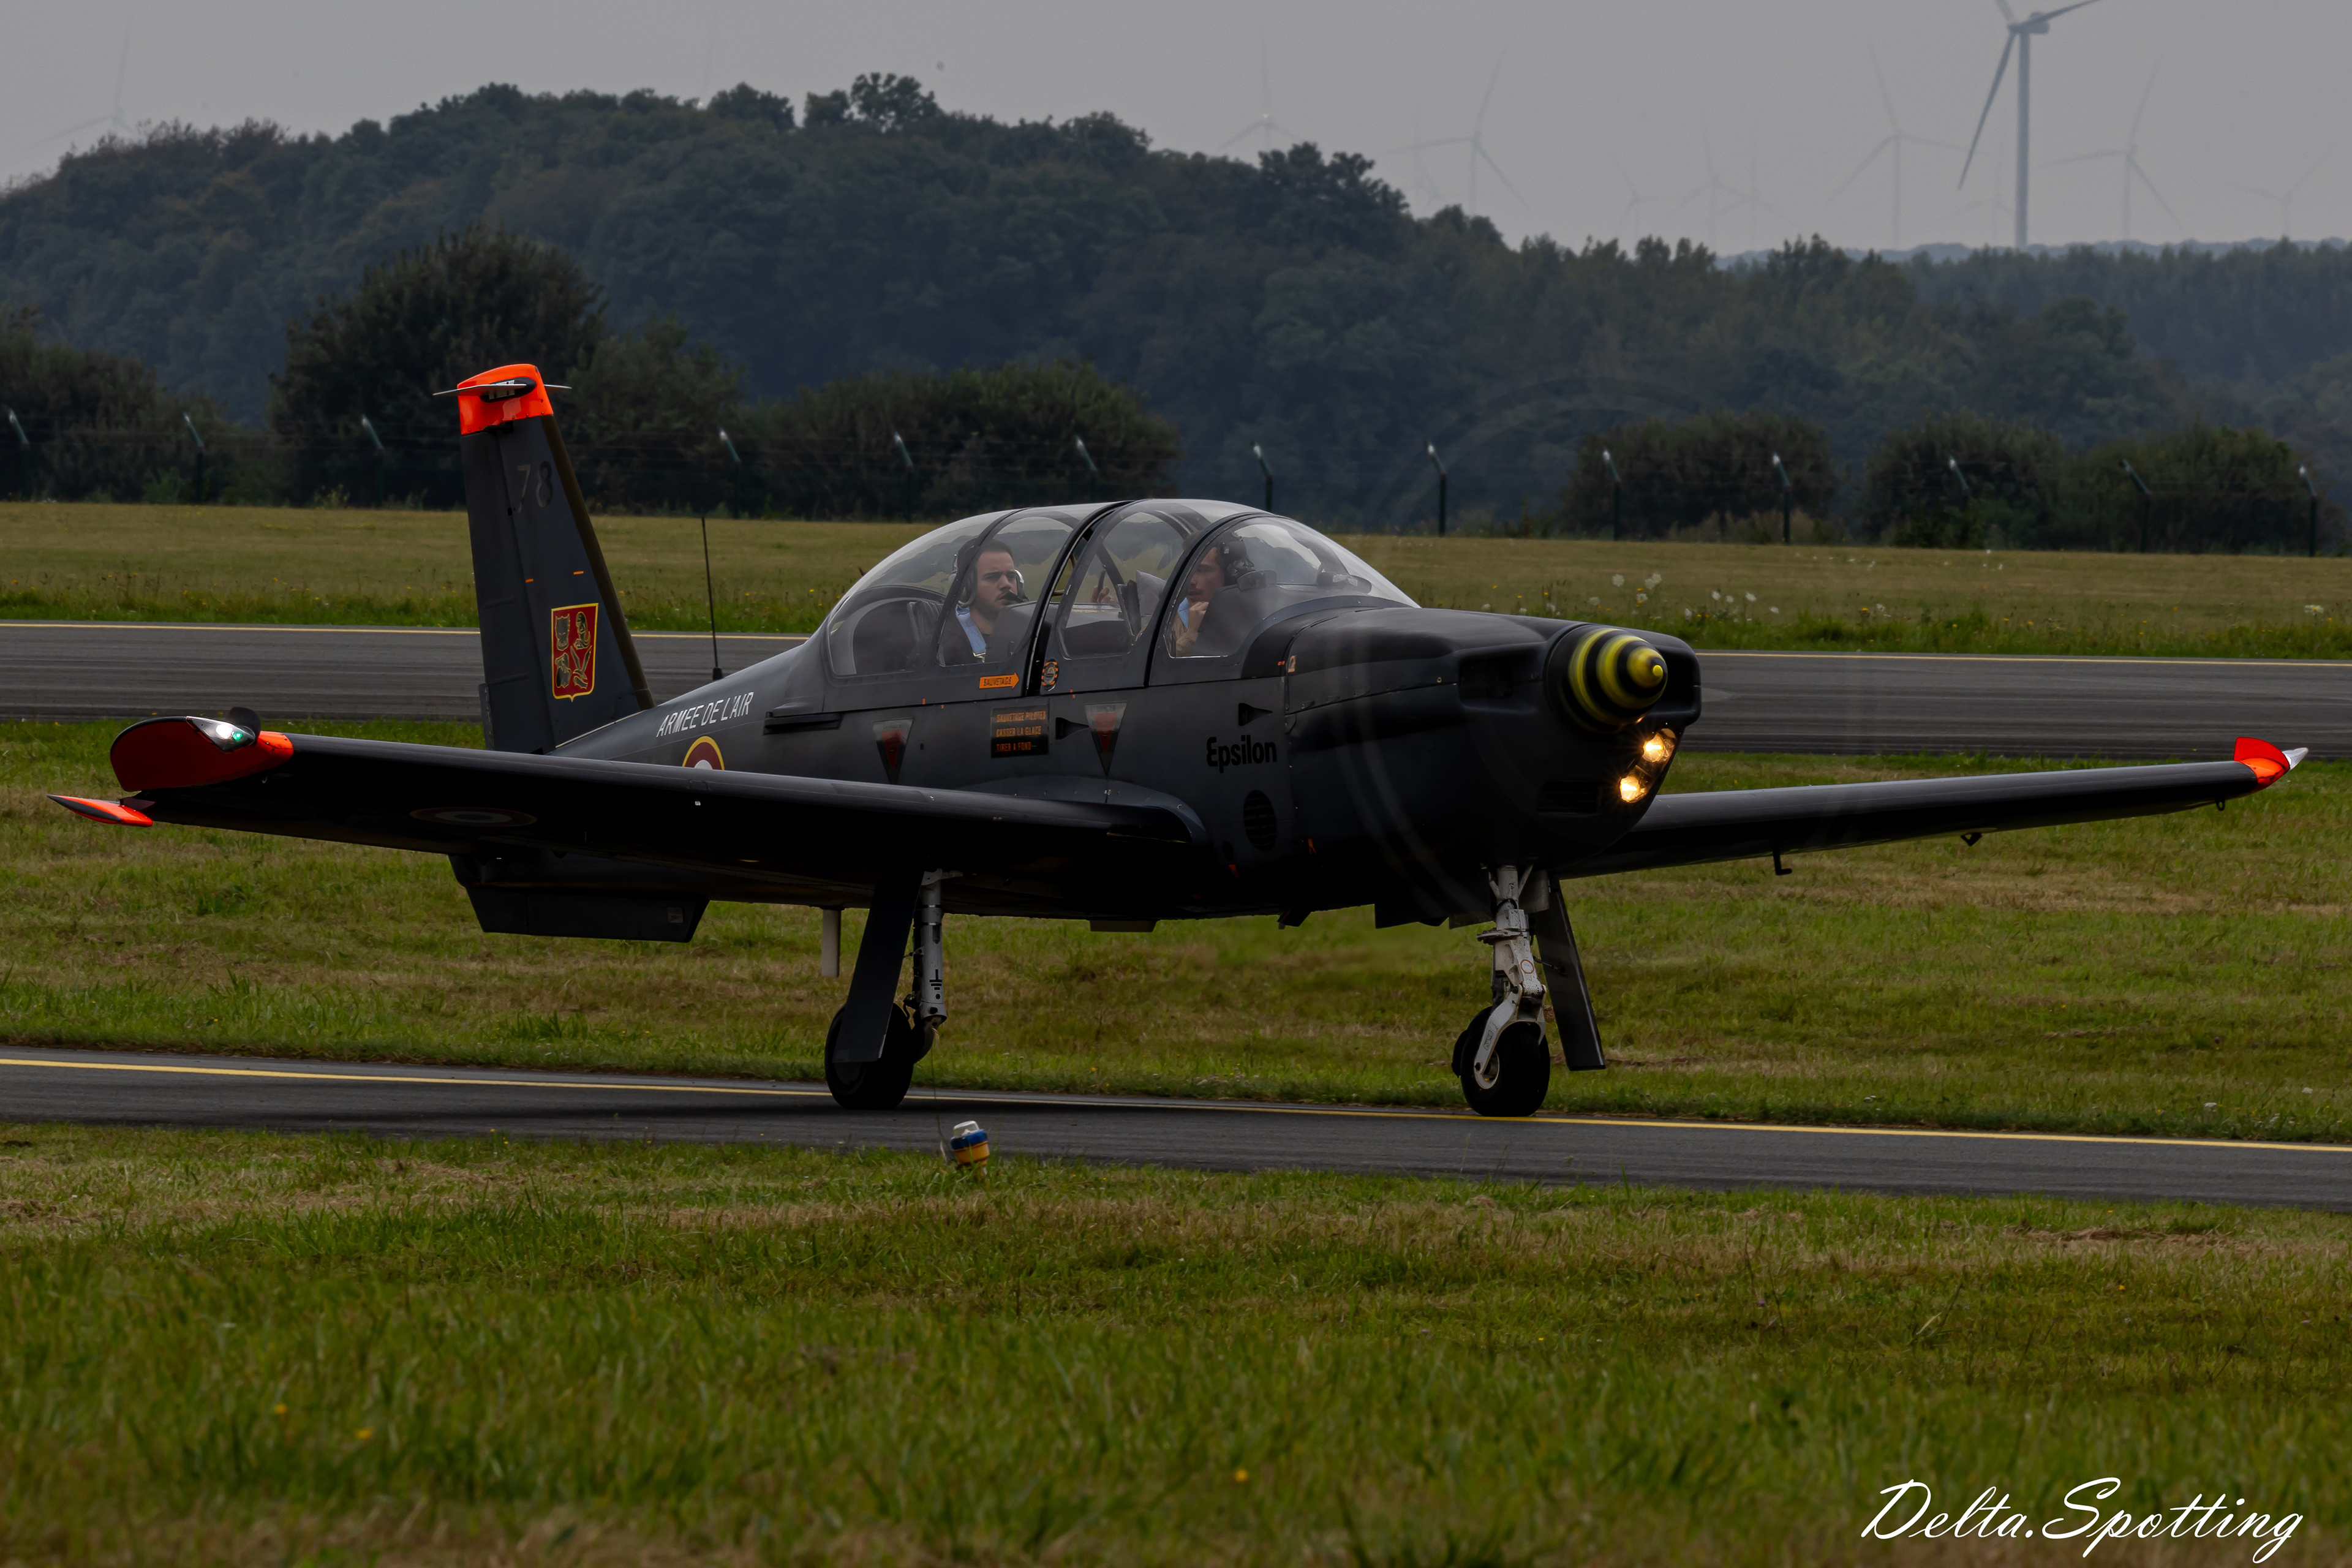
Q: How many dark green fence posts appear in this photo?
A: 13